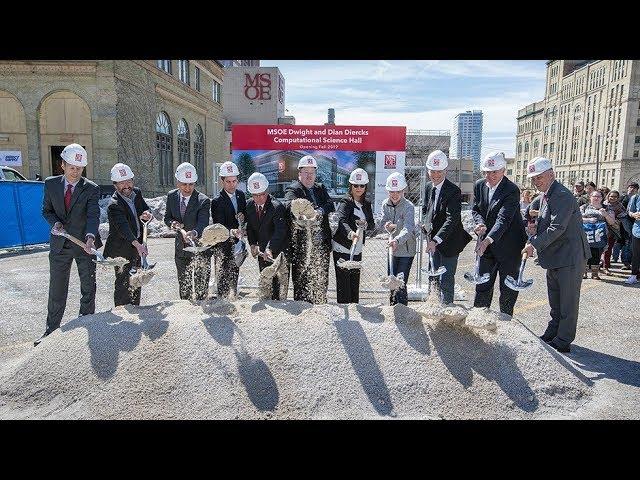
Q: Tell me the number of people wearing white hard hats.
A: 11